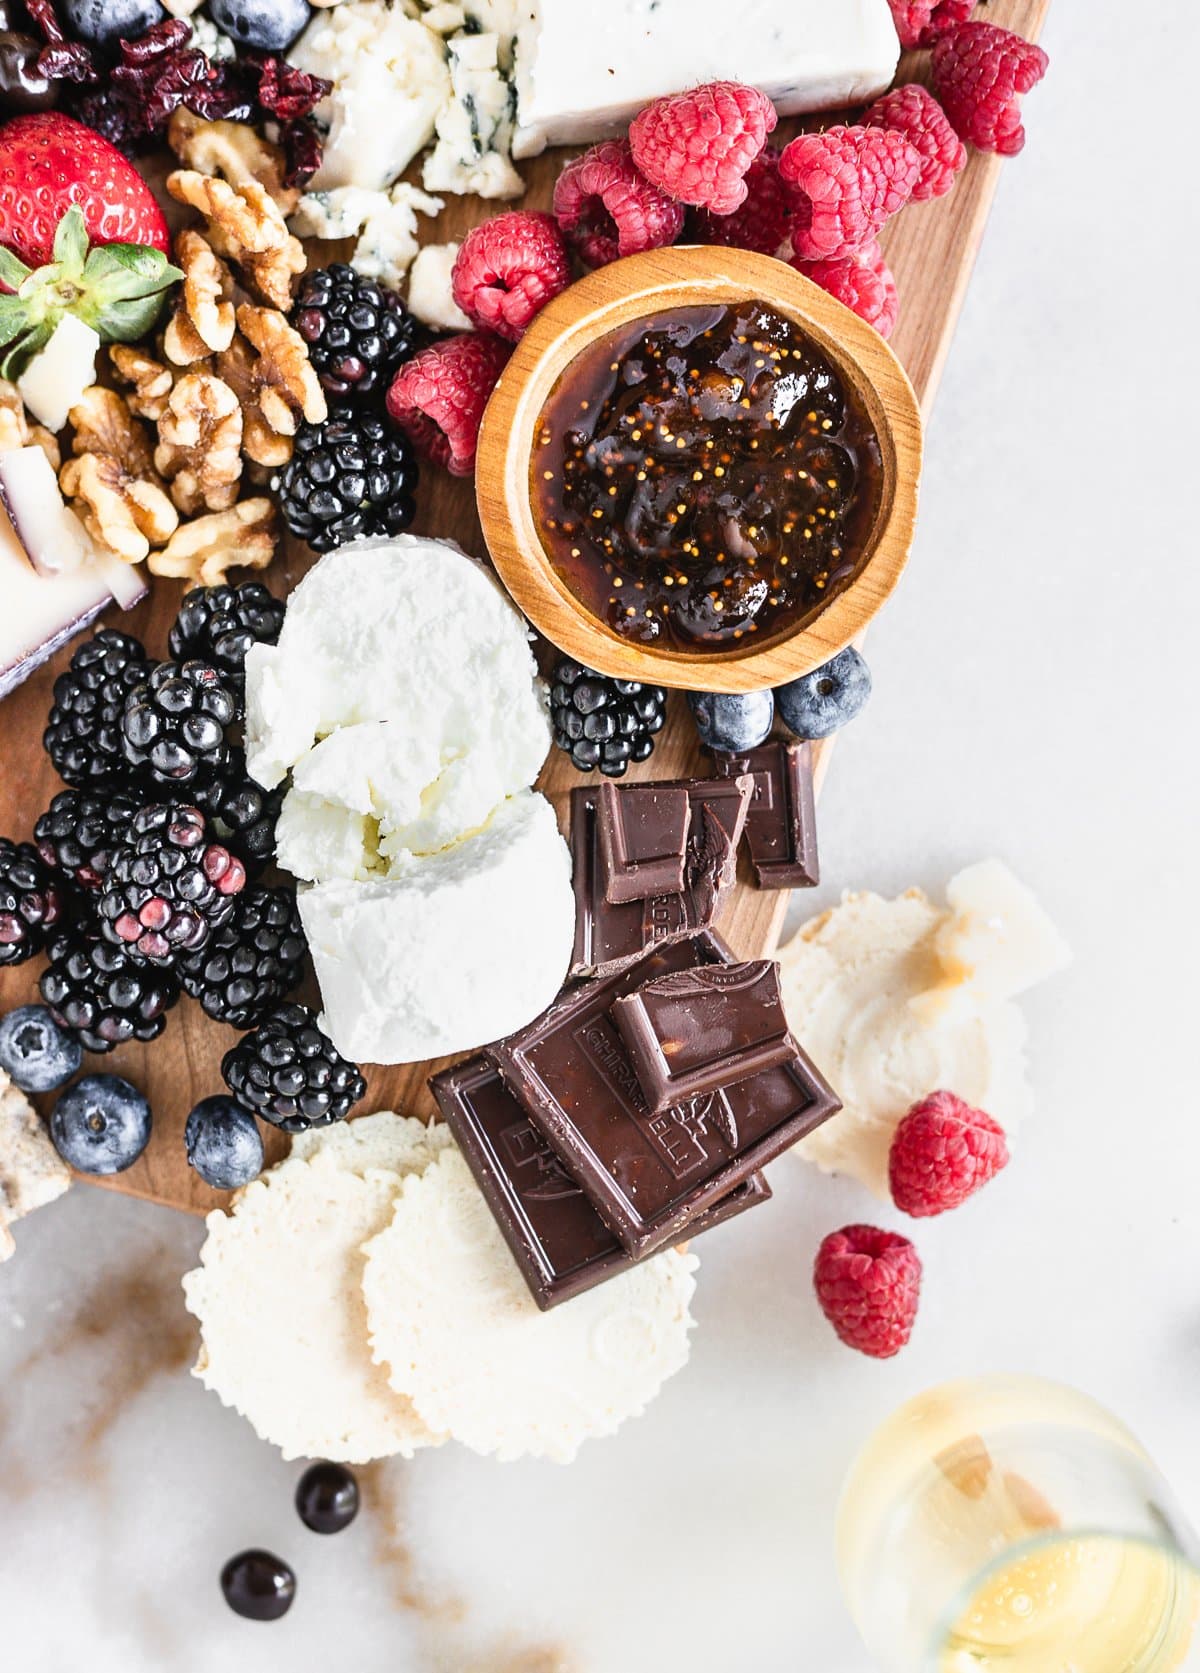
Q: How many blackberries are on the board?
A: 13